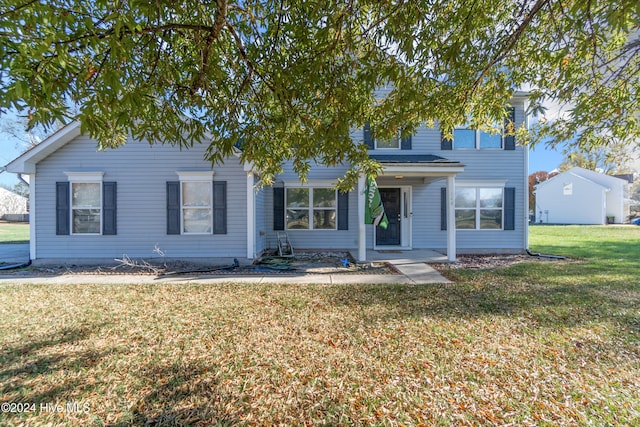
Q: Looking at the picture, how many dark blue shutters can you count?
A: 12